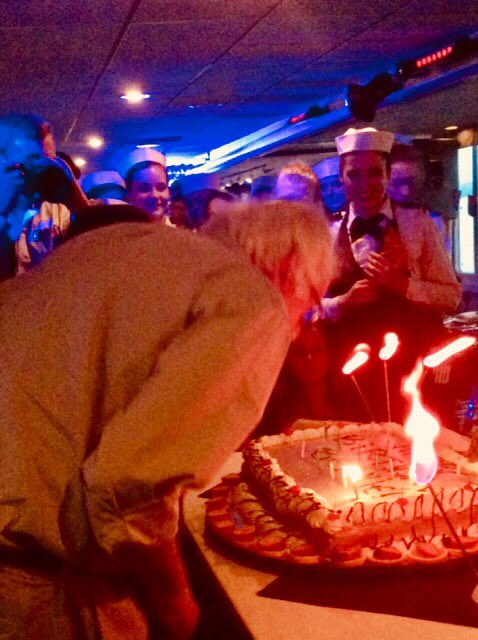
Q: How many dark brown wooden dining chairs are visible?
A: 0